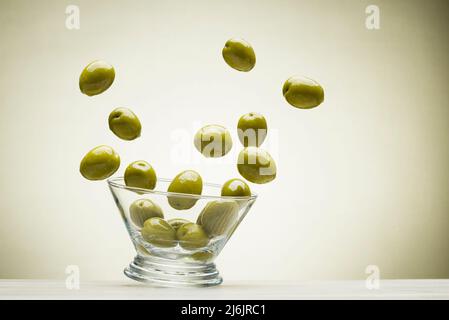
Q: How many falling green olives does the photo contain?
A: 11